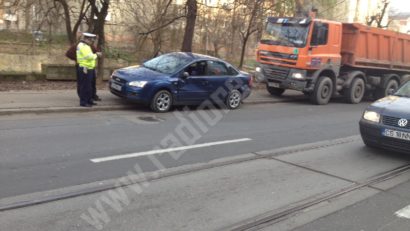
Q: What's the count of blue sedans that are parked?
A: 1